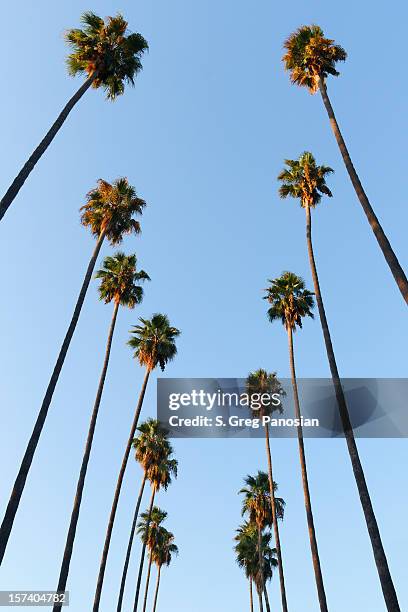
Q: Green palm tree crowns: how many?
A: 15